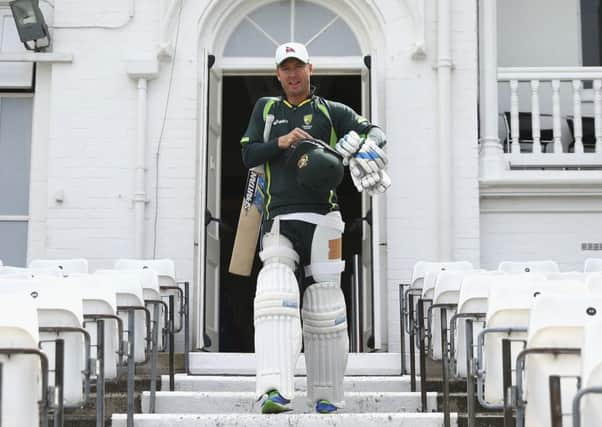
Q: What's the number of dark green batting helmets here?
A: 1